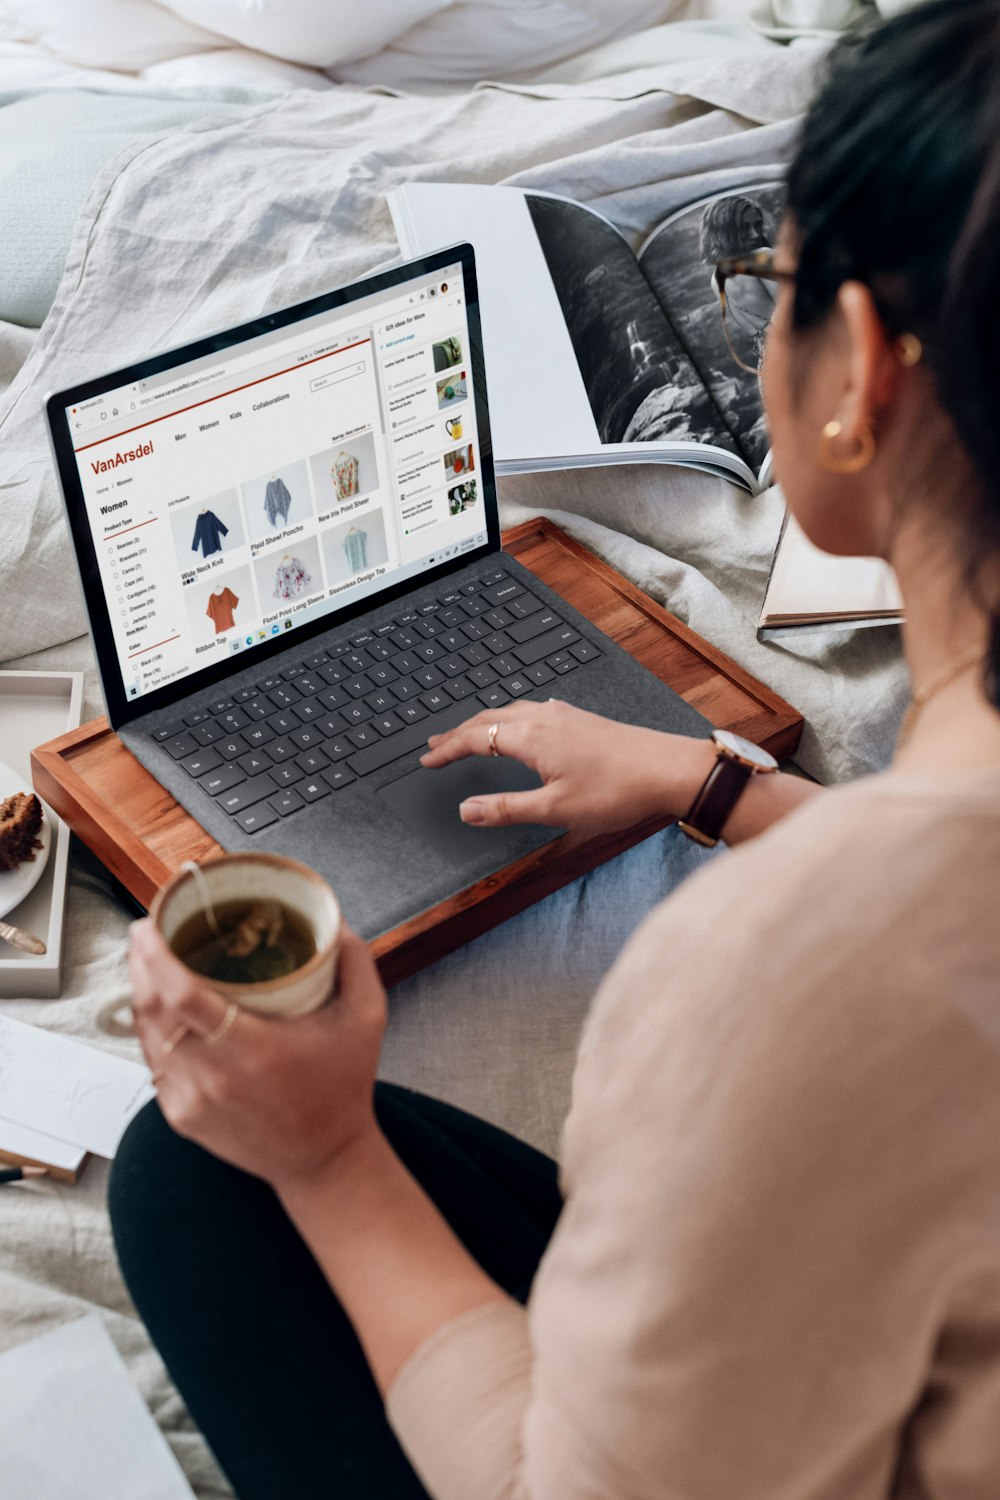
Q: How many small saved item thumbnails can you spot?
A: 5